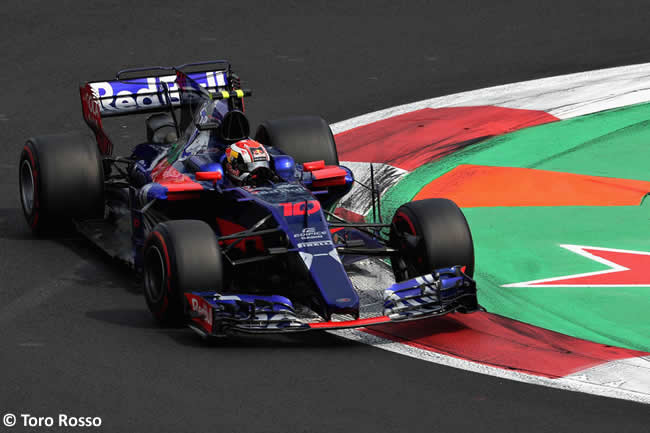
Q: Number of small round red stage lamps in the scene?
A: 0